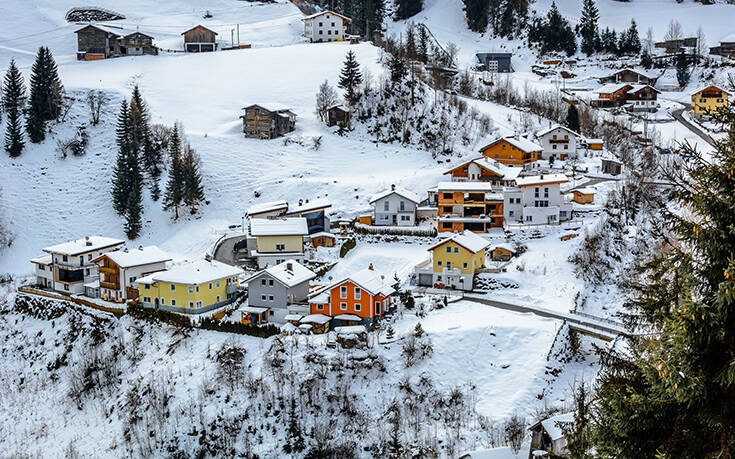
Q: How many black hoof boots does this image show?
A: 0